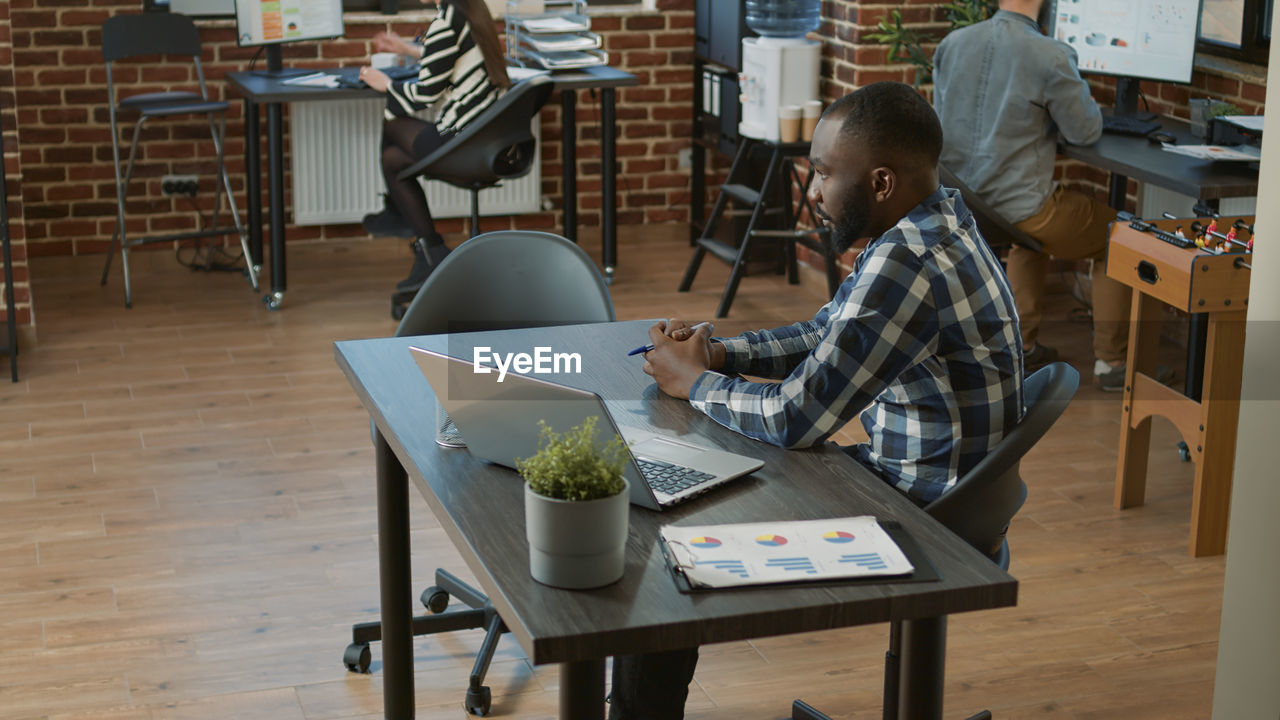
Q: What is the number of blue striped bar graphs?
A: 3